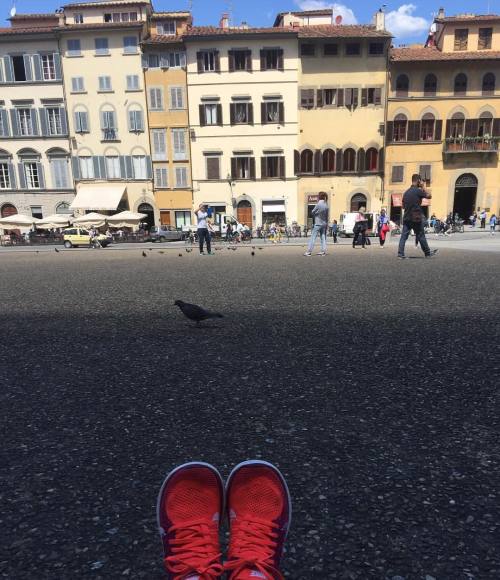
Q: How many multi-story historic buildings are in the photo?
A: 6